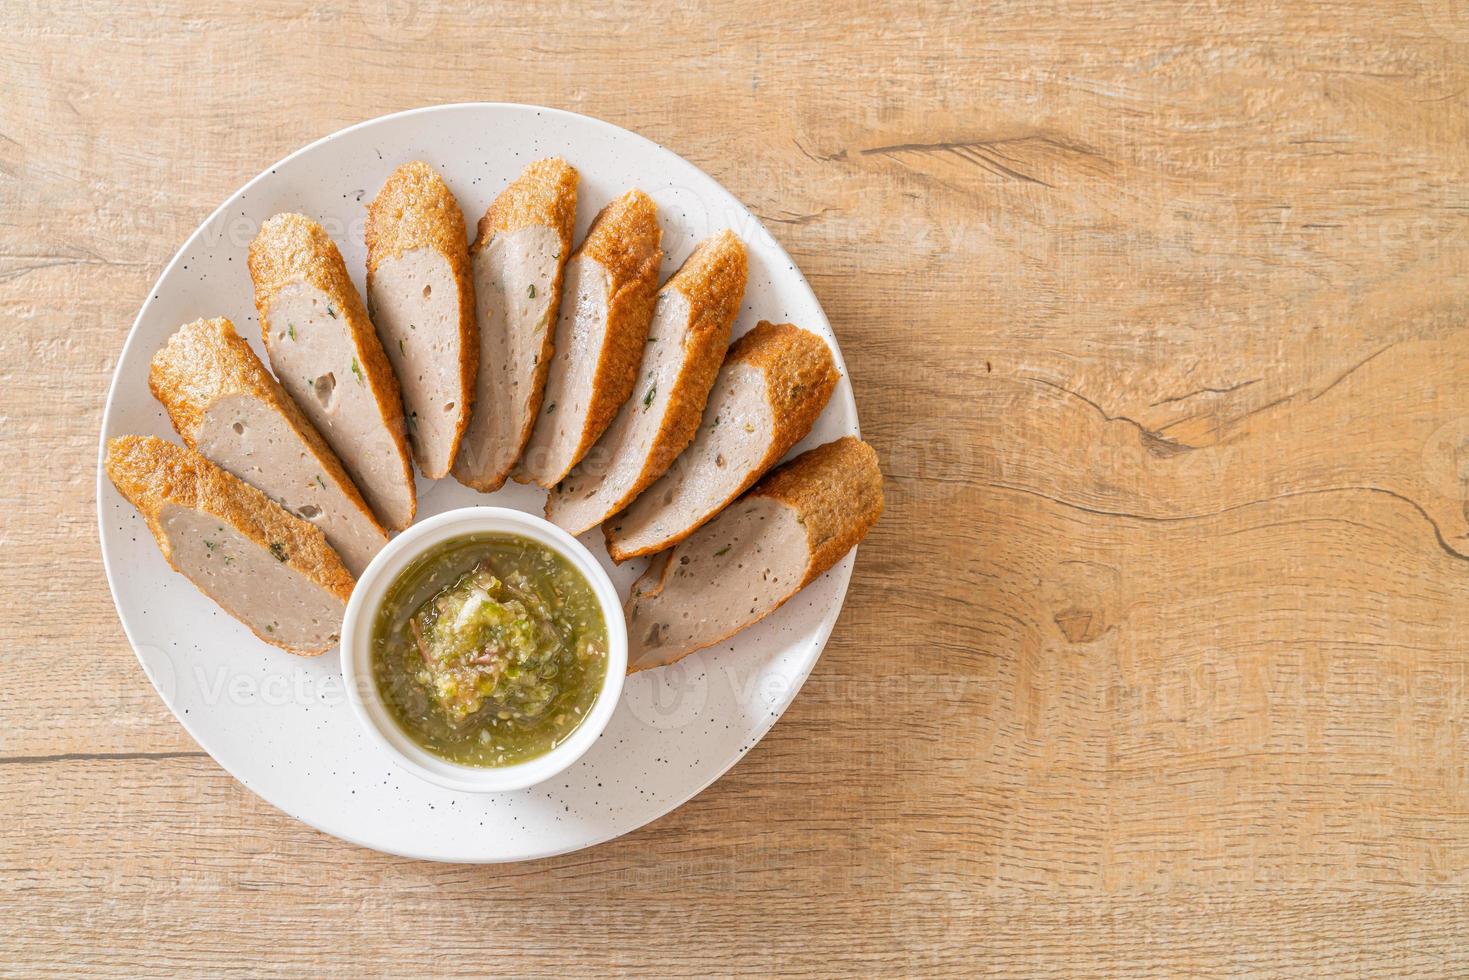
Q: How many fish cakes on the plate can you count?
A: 9